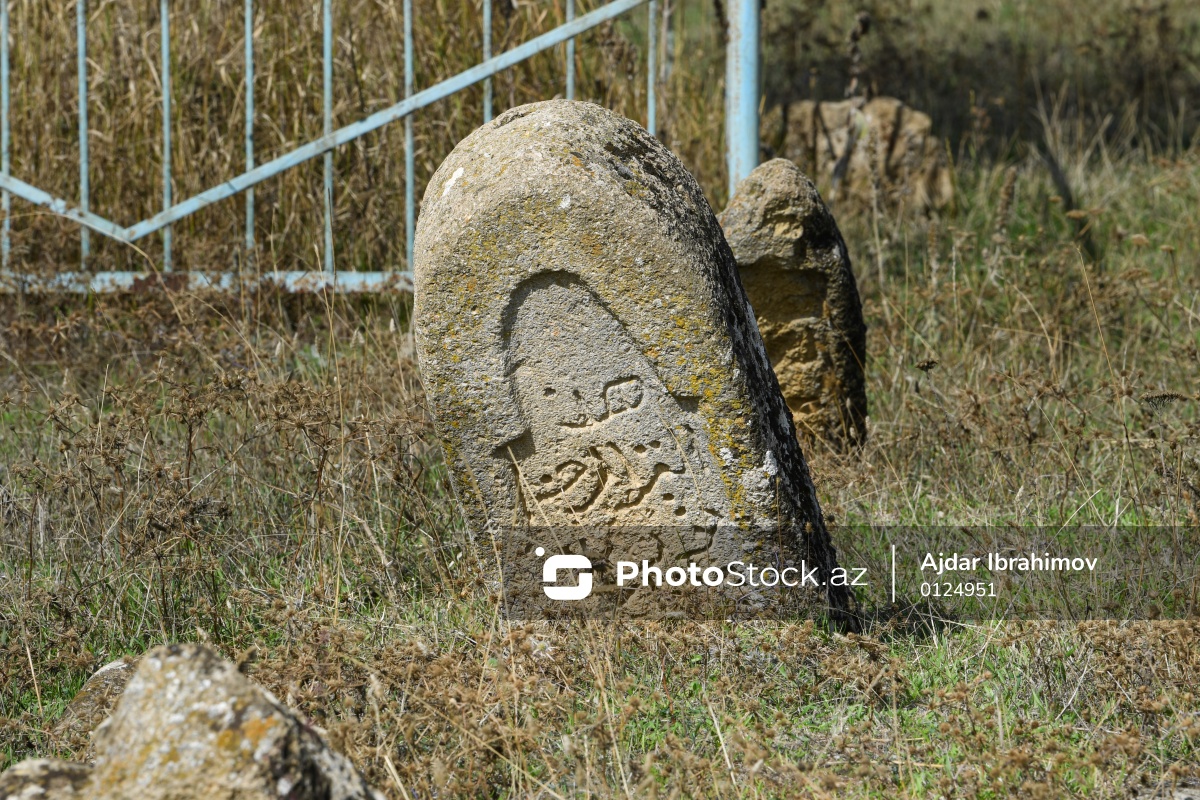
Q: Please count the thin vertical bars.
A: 9